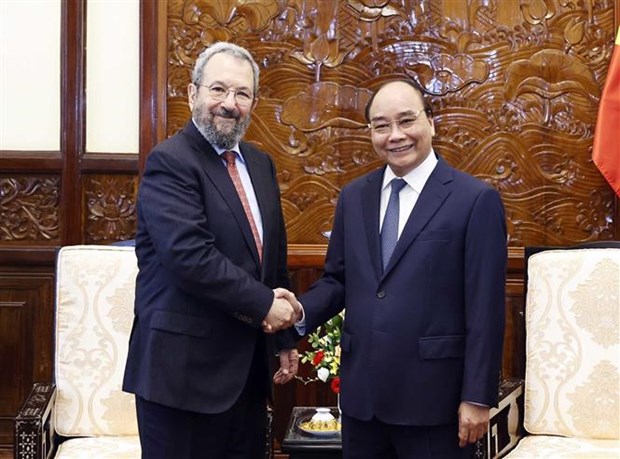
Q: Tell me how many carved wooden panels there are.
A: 3